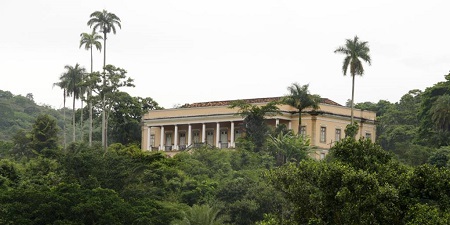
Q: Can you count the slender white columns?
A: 9